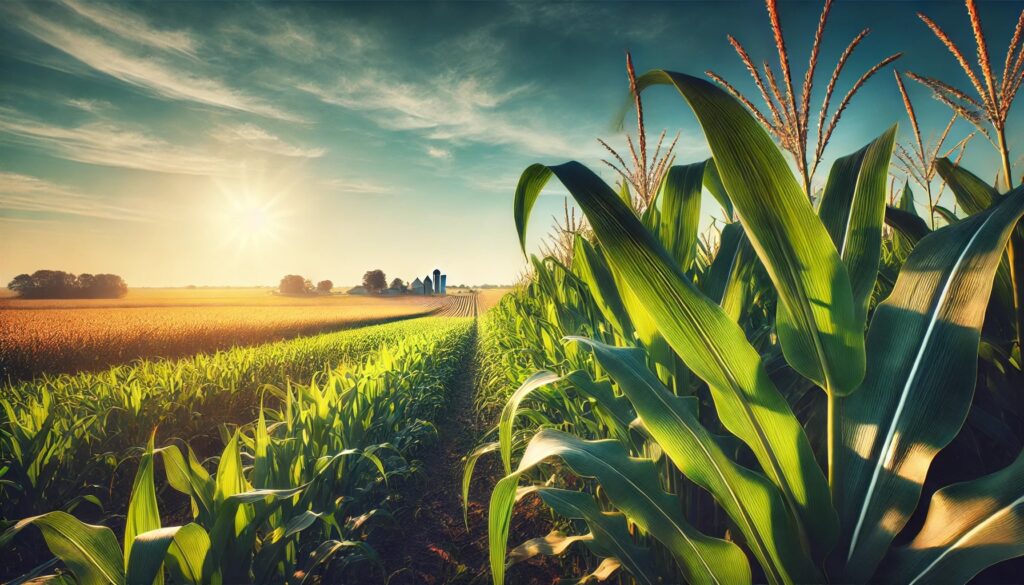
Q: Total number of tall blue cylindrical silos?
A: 2